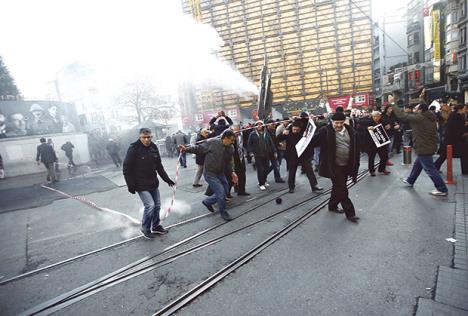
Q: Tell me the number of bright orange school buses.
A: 0